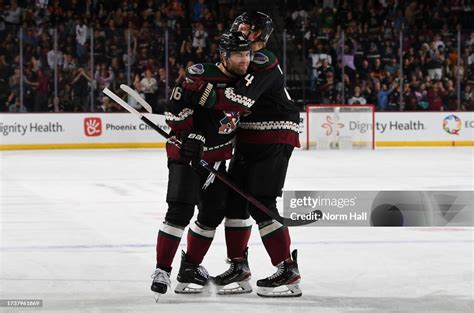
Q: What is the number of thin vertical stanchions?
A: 9